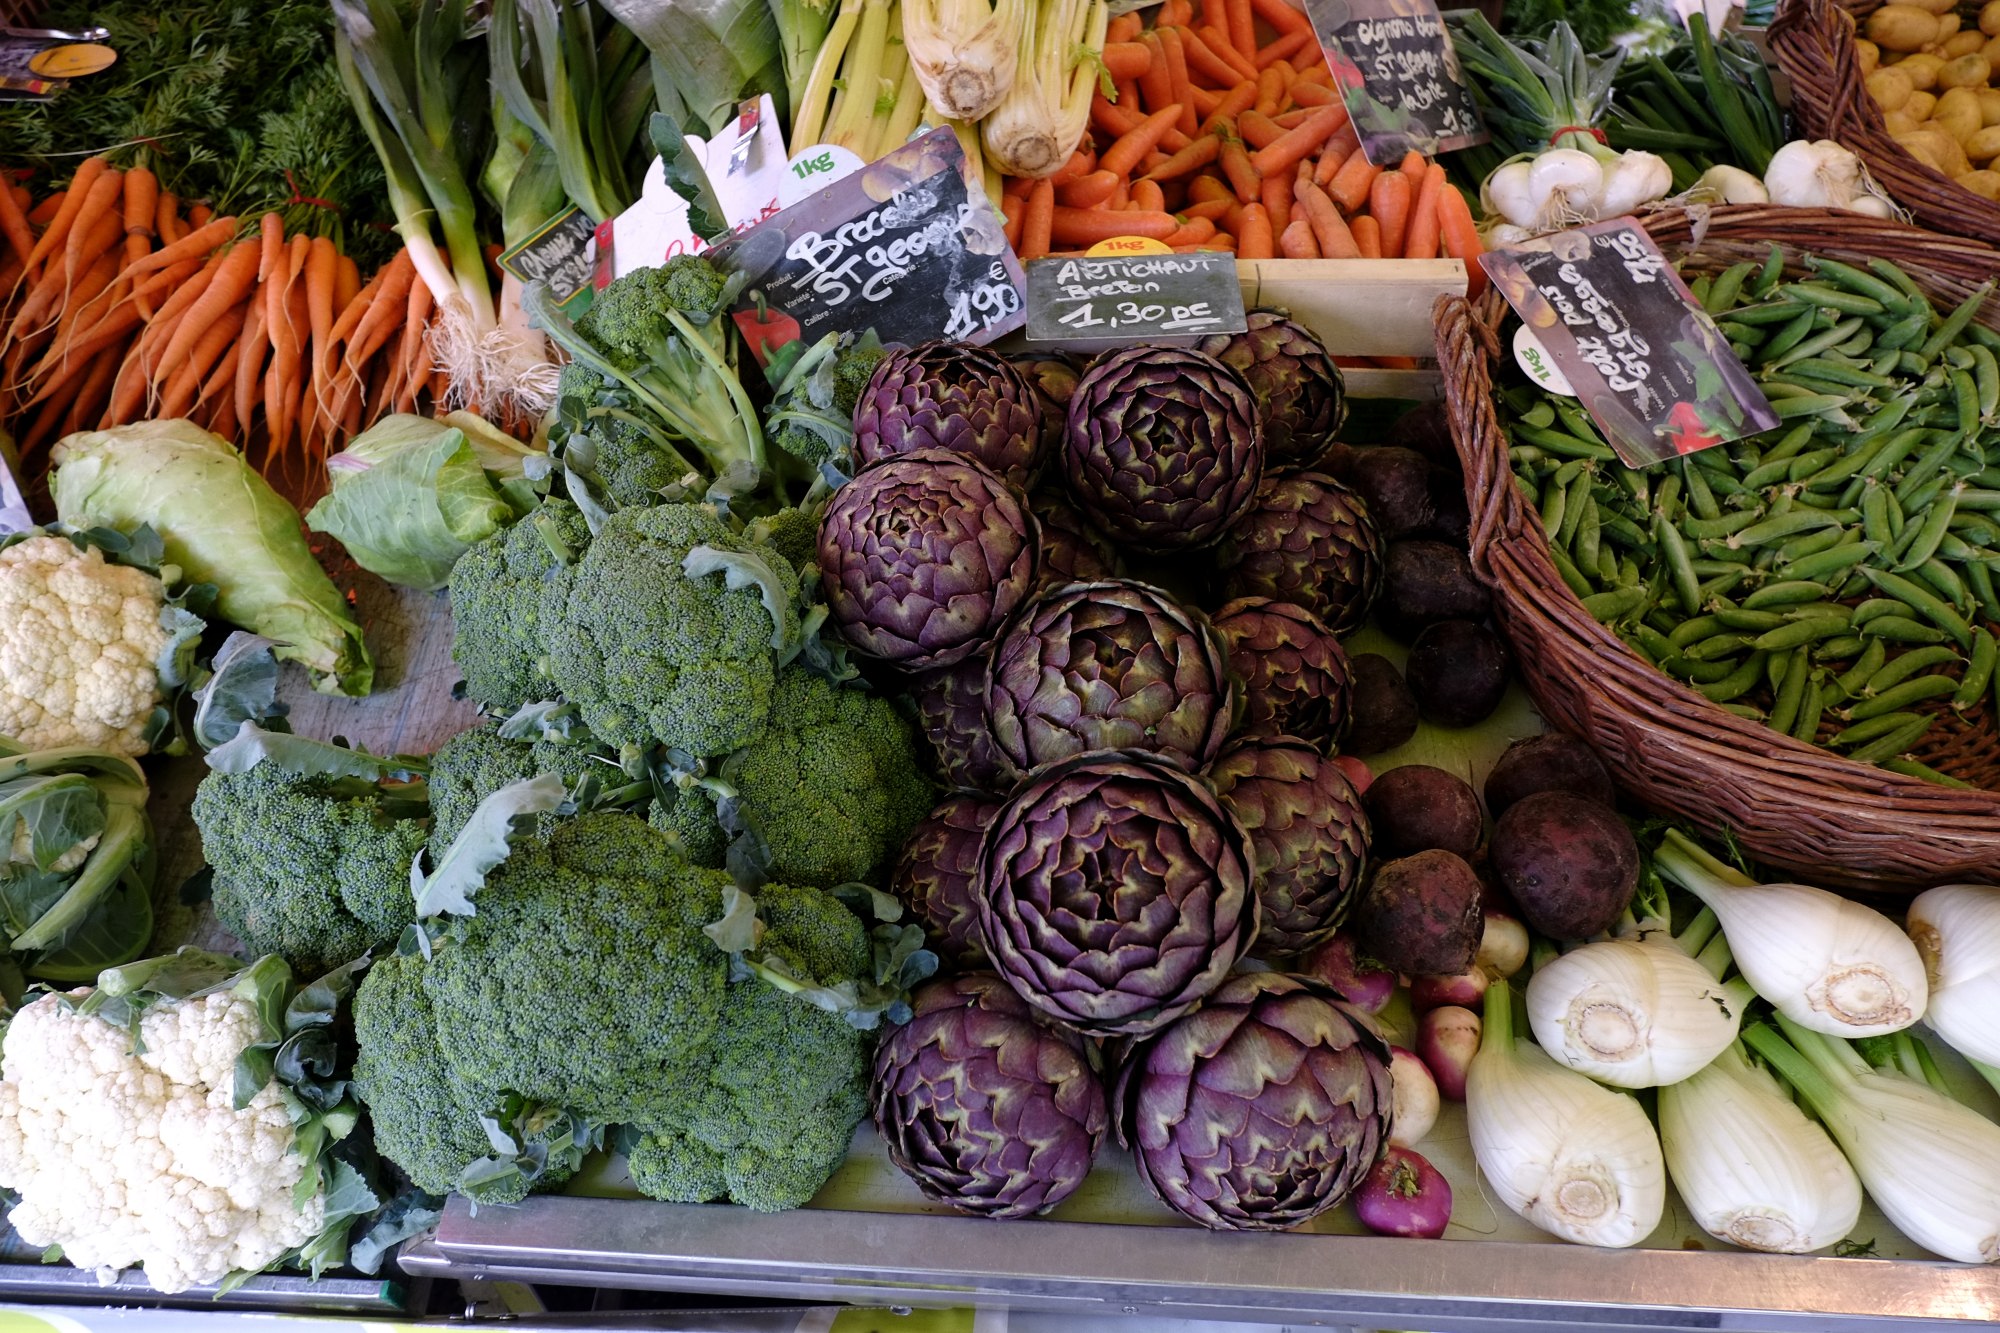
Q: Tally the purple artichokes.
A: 15